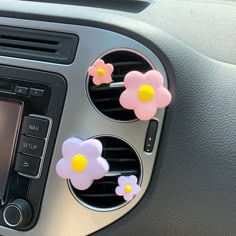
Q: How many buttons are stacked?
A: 3